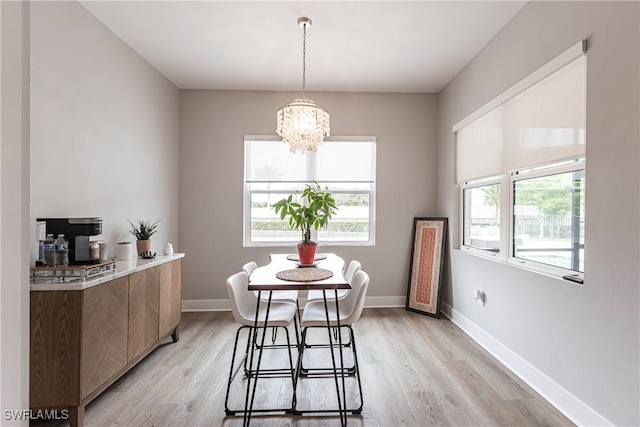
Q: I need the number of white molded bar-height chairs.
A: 4